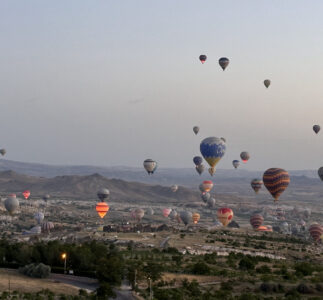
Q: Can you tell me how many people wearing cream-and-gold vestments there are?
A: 0